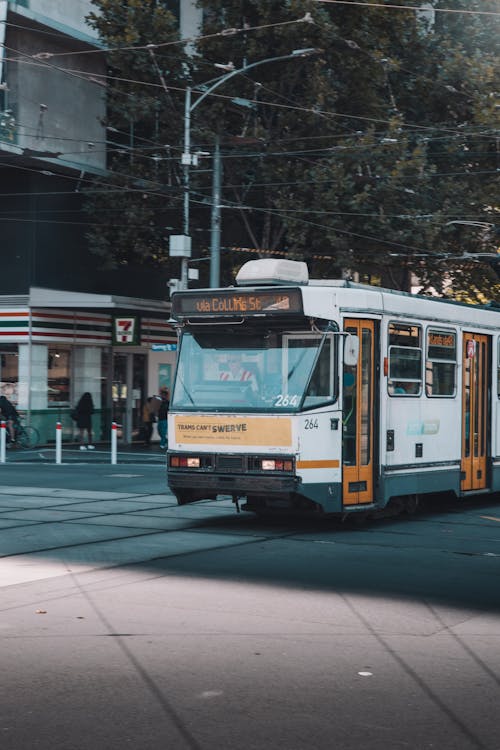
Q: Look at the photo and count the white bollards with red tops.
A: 3